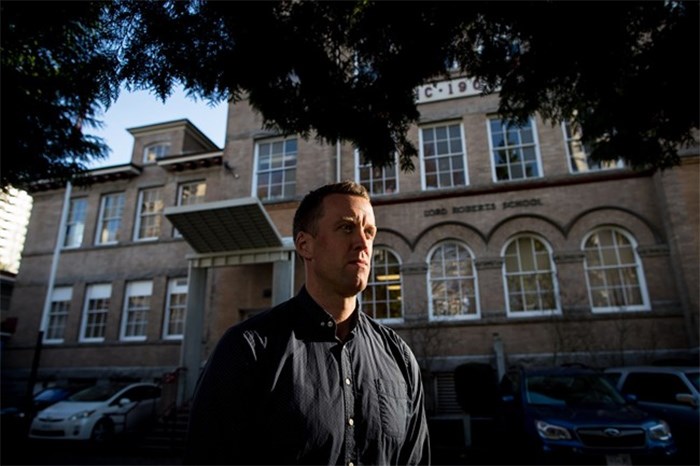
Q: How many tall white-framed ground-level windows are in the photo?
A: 8